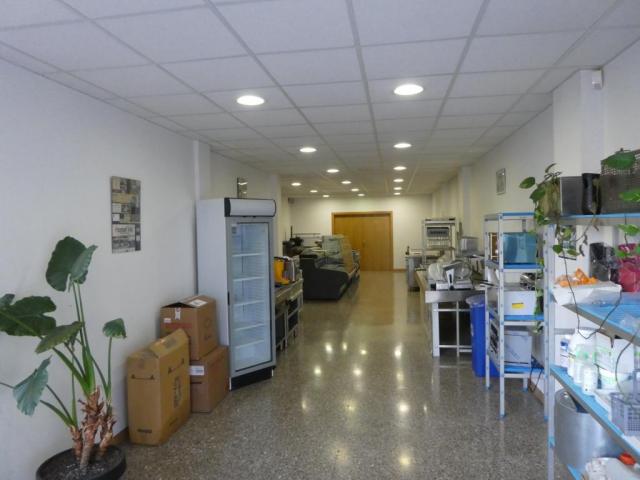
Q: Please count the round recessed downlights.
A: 15